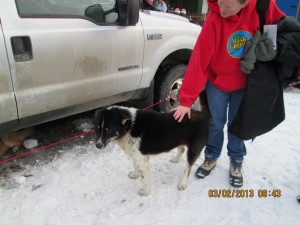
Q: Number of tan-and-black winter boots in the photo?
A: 2